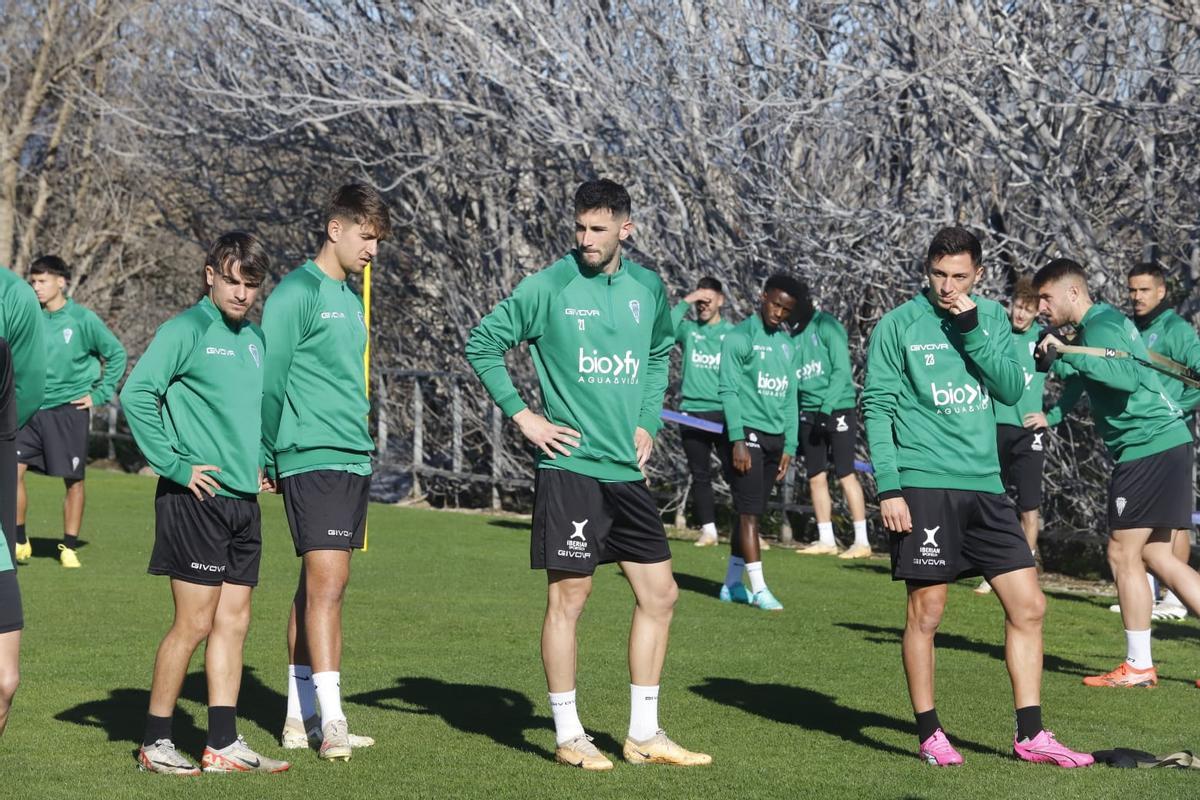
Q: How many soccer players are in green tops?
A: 12